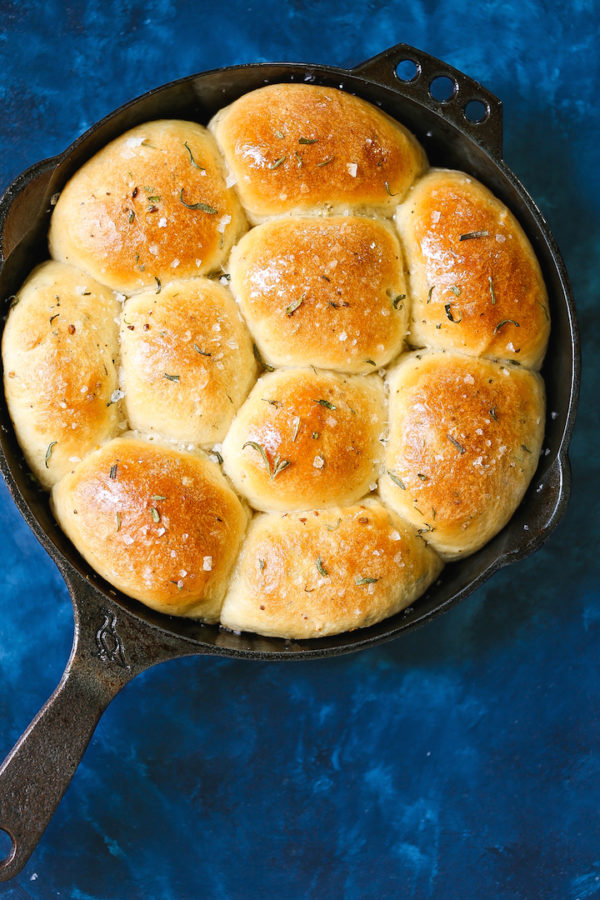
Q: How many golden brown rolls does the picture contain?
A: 10